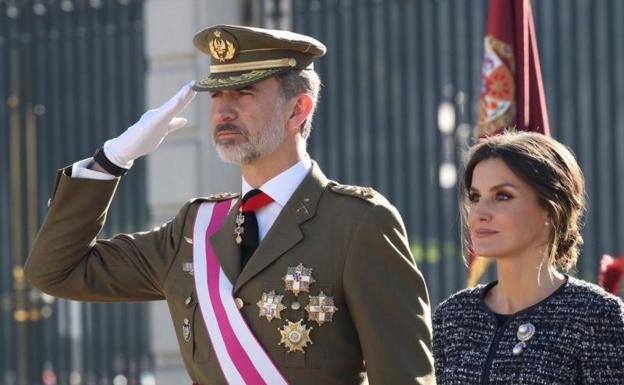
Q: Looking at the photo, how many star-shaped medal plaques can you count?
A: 4